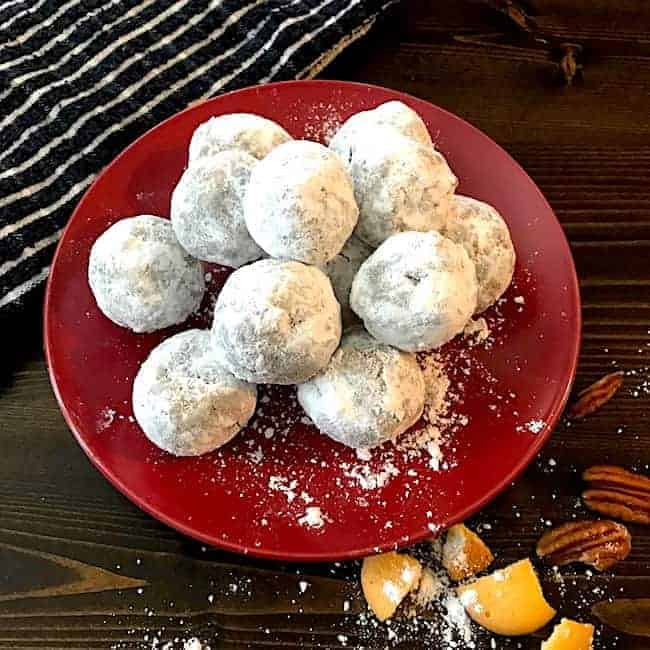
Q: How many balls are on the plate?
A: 12